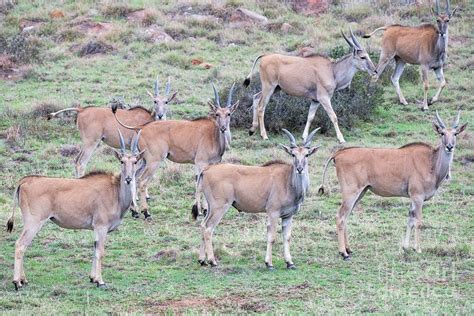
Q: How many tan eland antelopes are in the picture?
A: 7